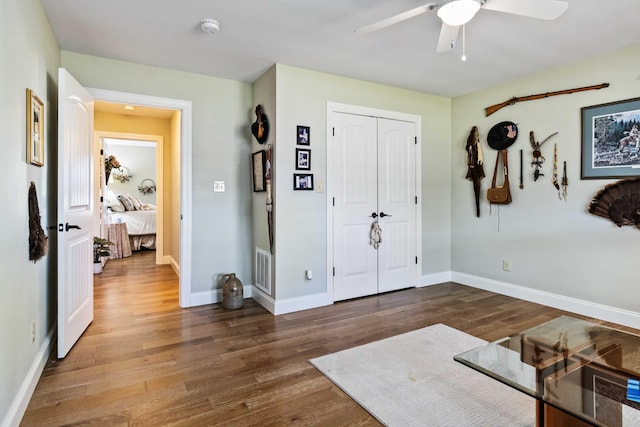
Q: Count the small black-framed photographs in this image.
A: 3